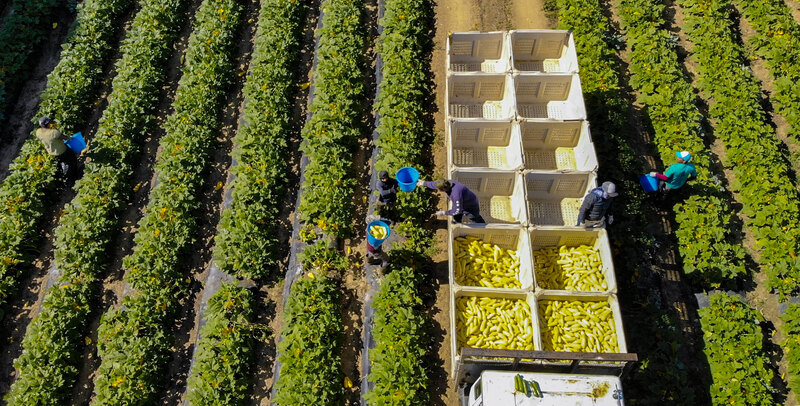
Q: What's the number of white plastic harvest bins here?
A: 12